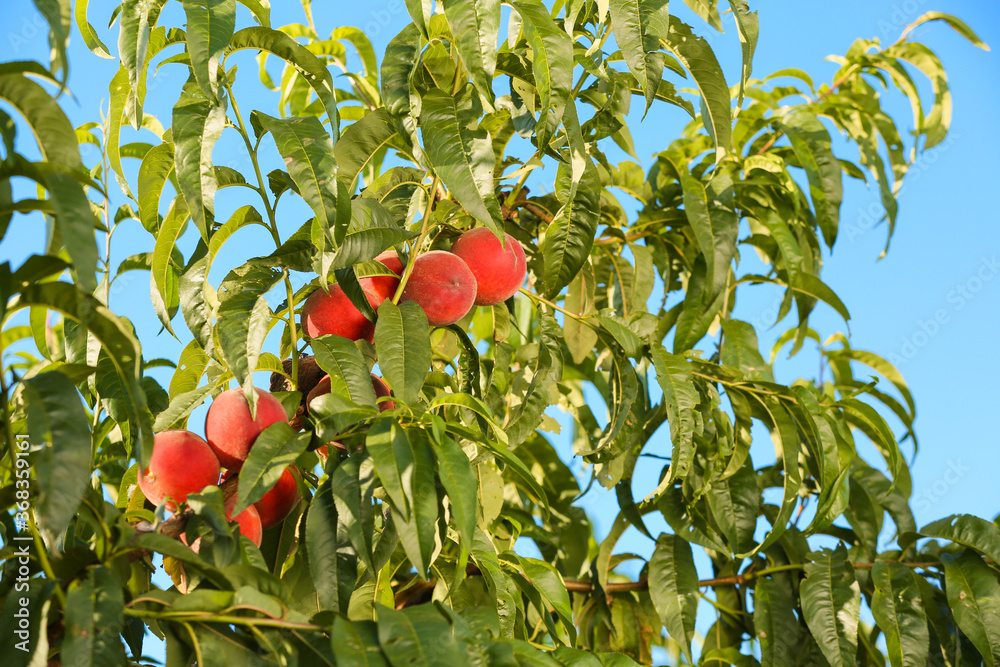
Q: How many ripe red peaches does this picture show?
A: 9